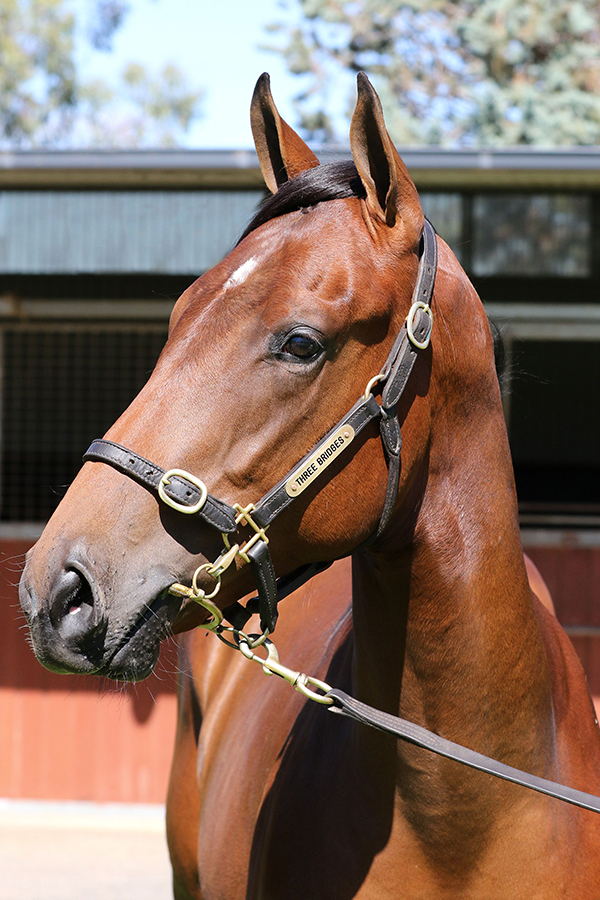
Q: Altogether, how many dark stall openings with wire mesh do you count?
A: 1